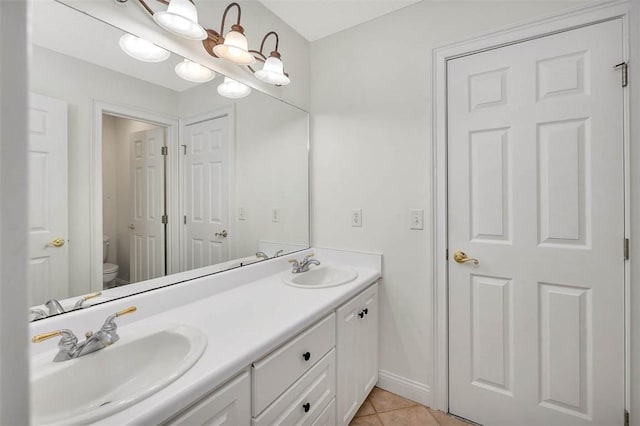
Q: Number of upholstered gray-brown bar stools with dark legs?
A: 0